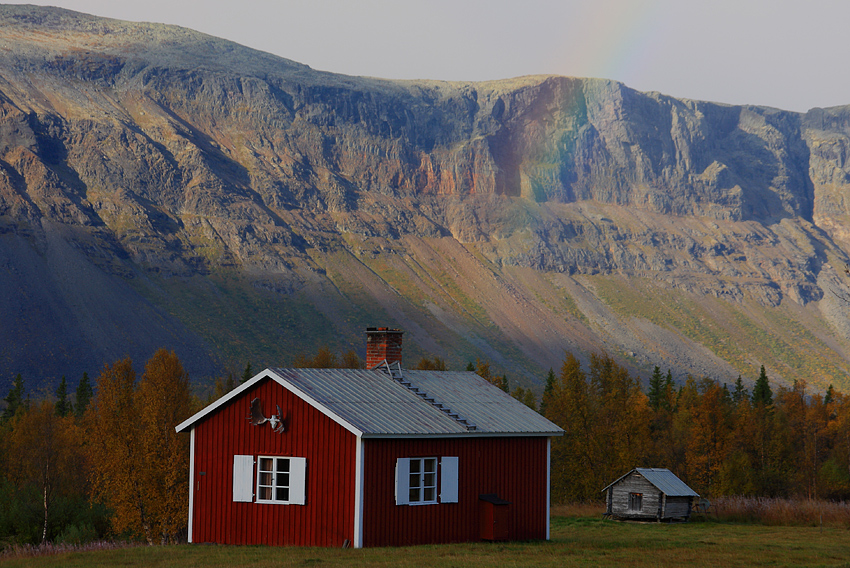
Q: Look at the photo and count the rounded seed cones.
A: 0